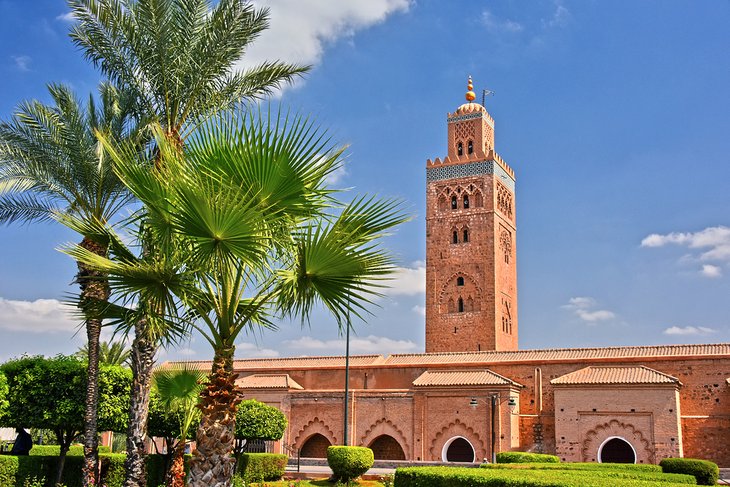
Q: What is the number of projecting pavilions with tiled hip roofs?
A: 3